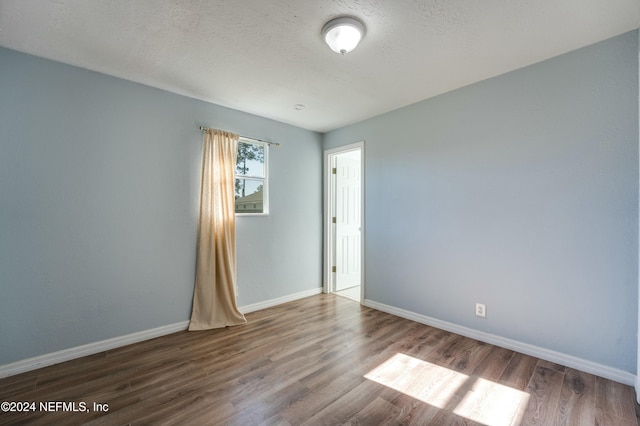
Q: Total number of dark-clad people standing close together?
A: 0